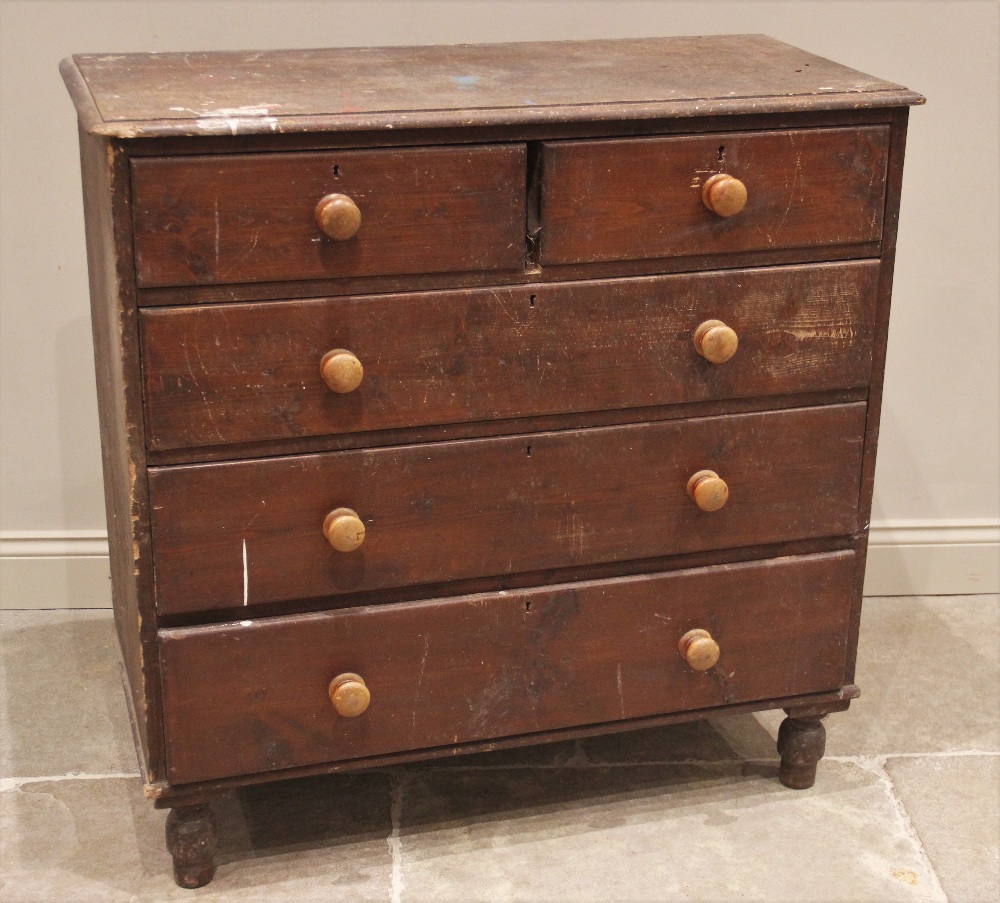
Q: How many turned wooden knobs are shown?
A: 8